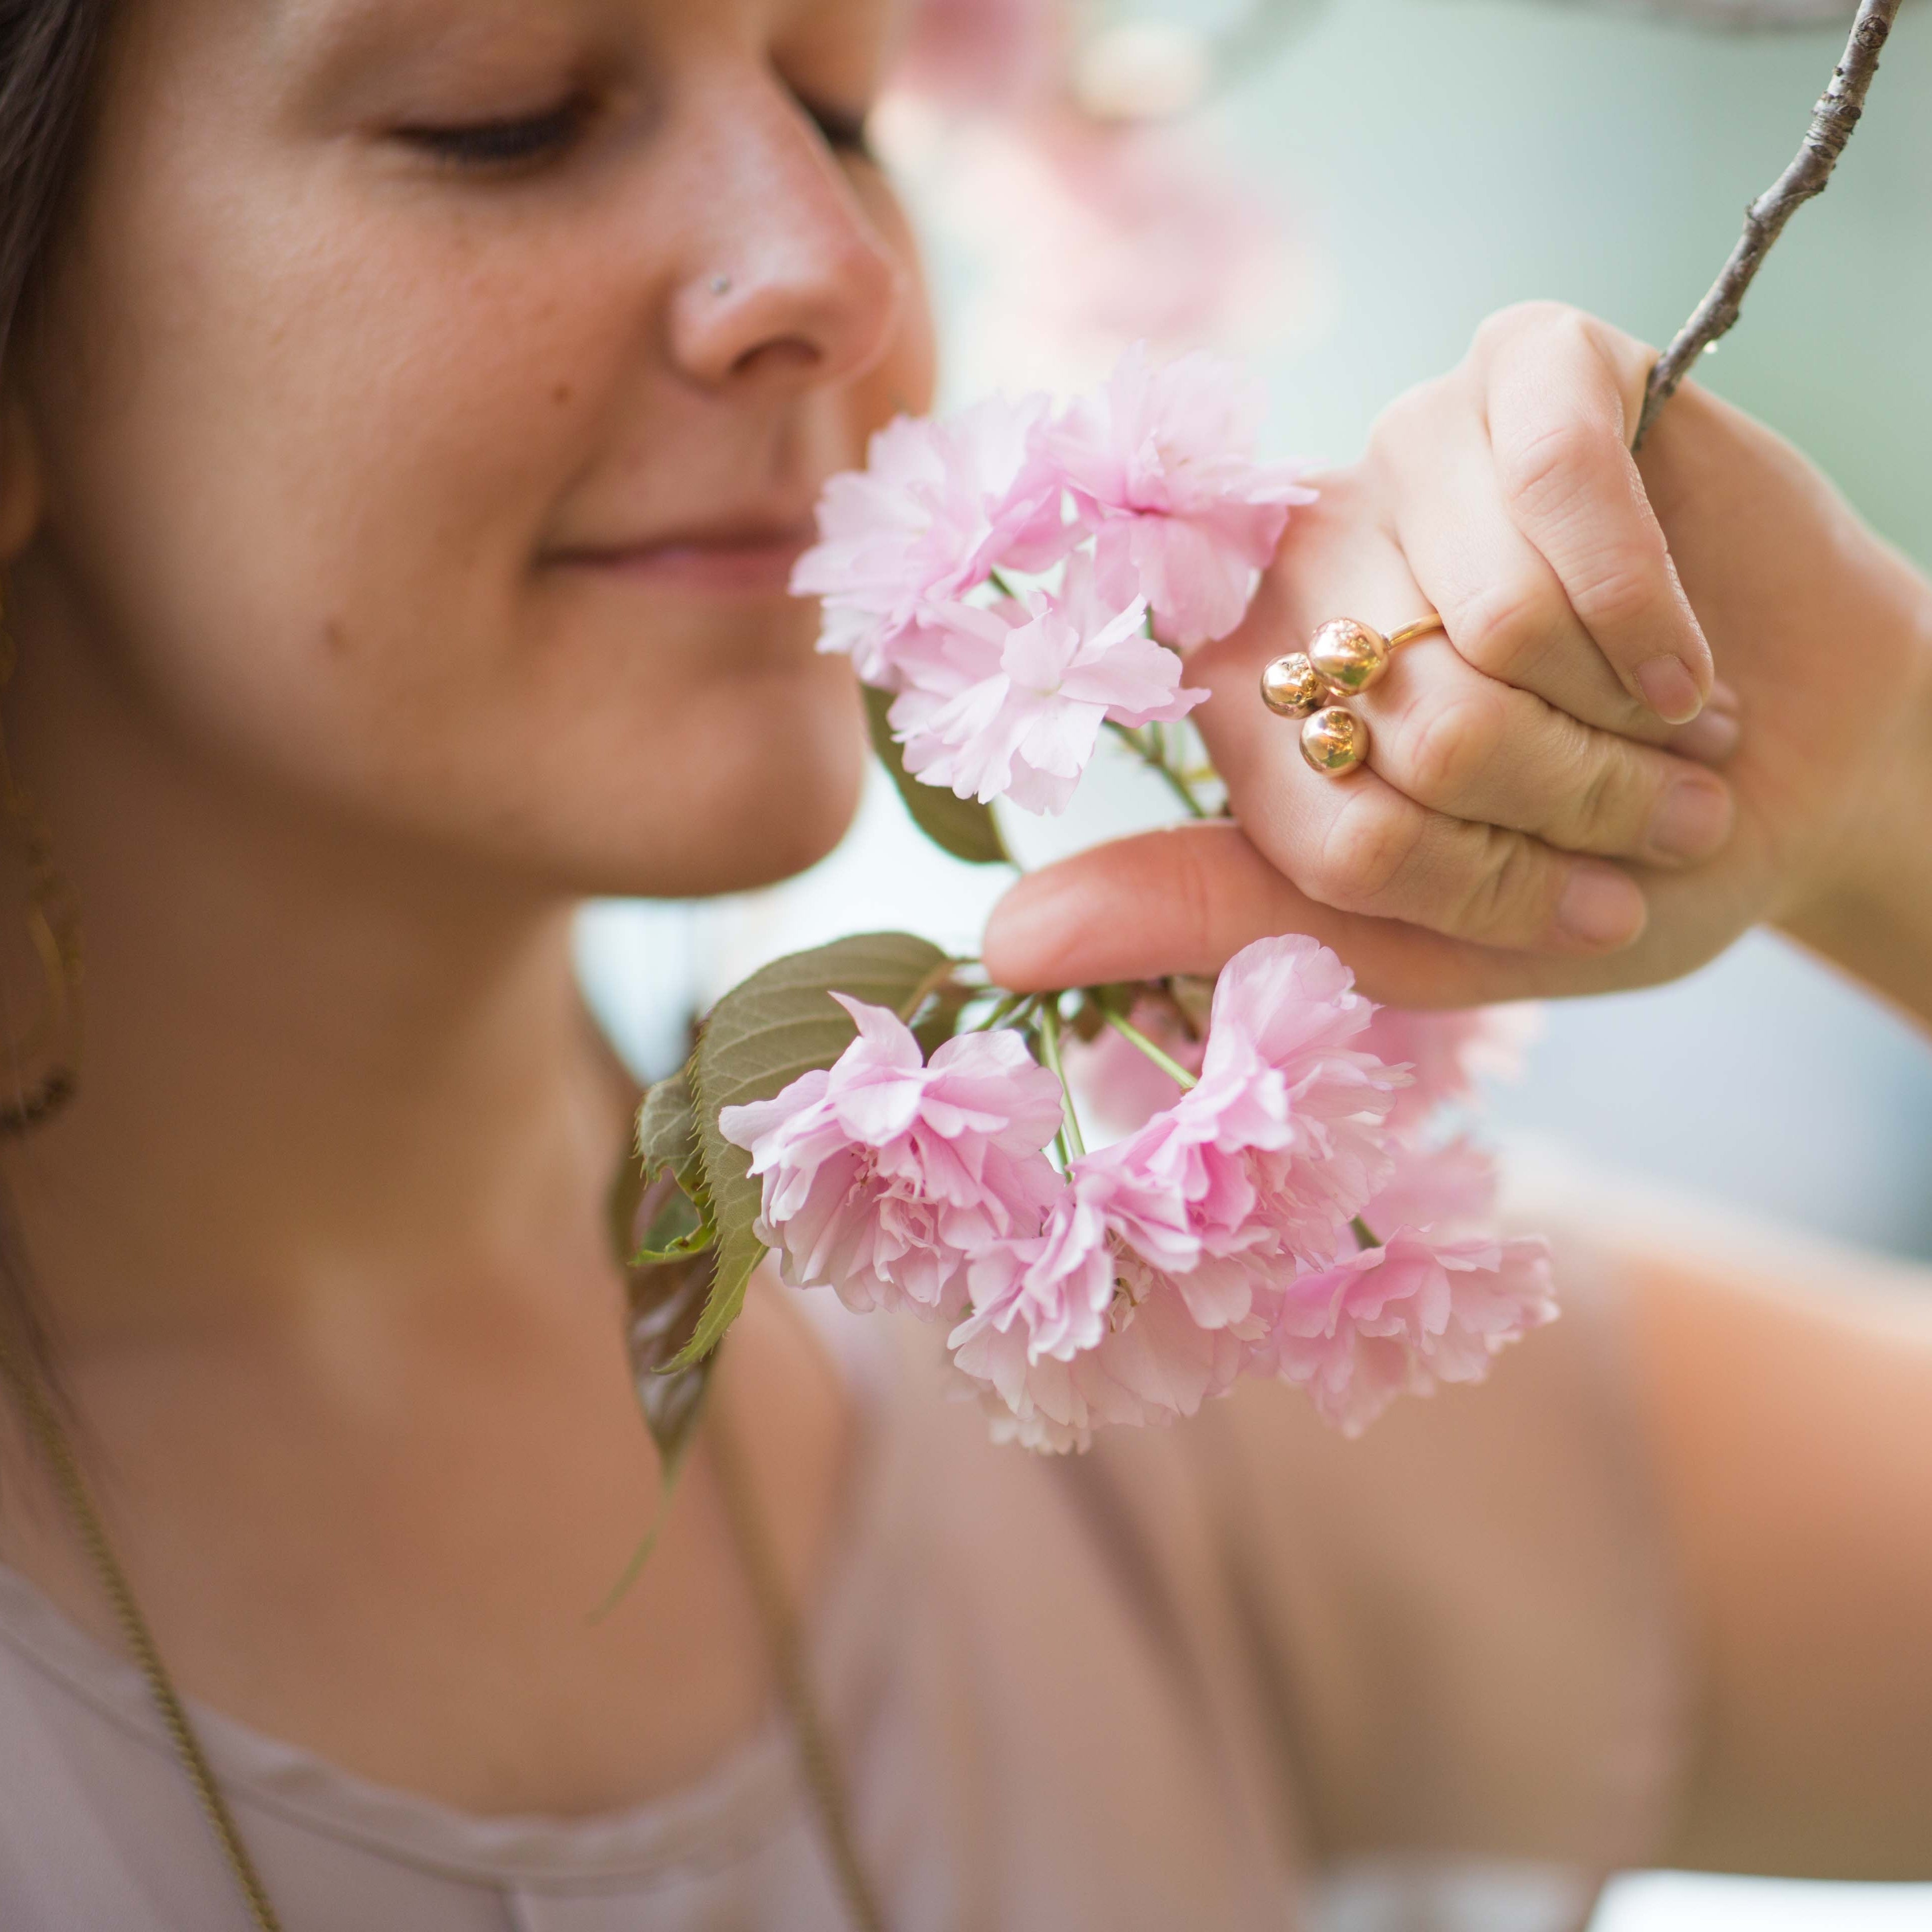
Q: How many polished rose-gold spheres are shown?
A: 3